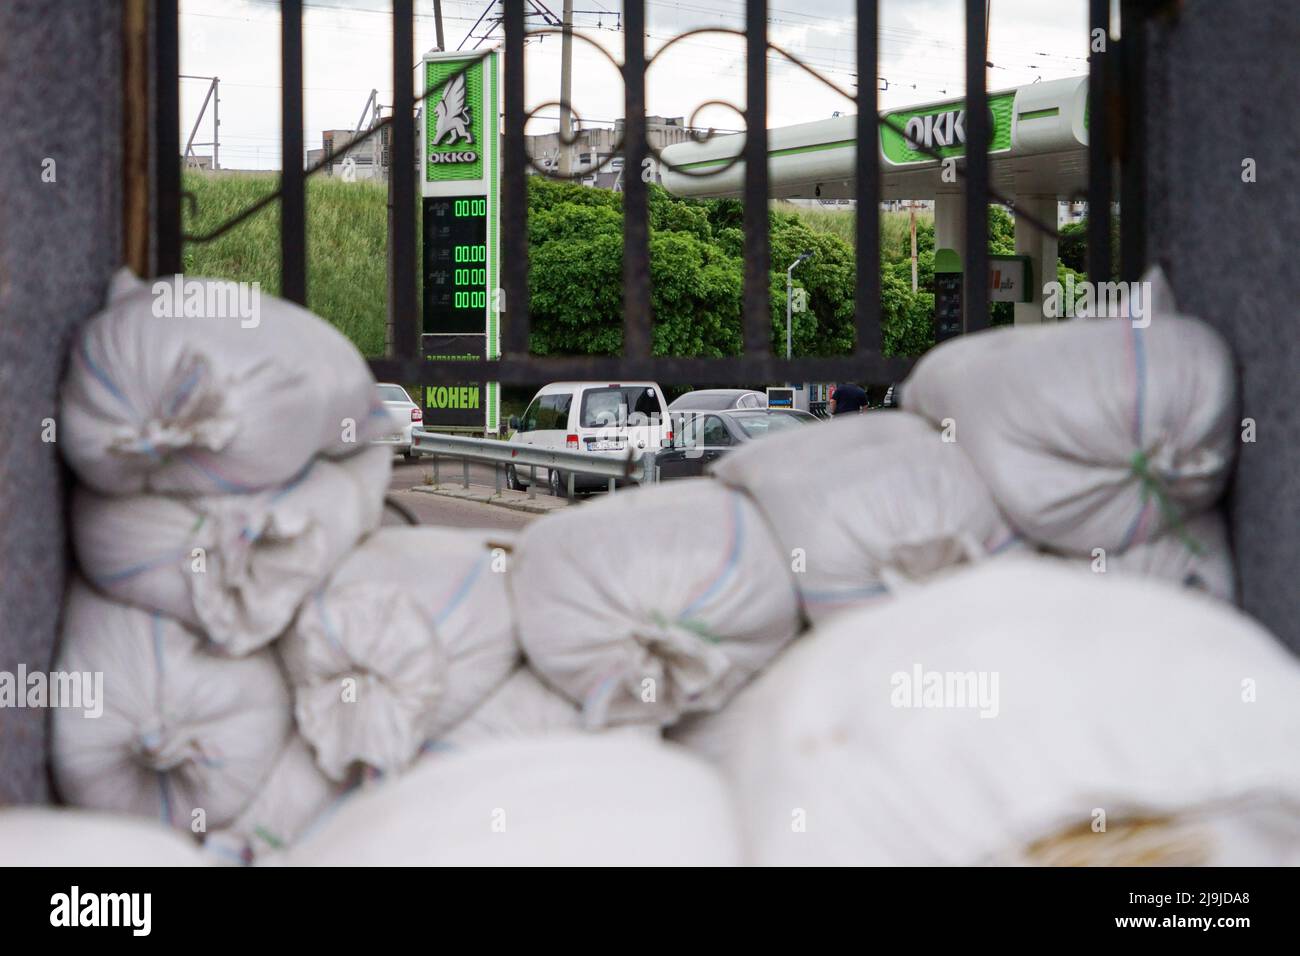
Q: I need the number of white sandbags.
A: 13